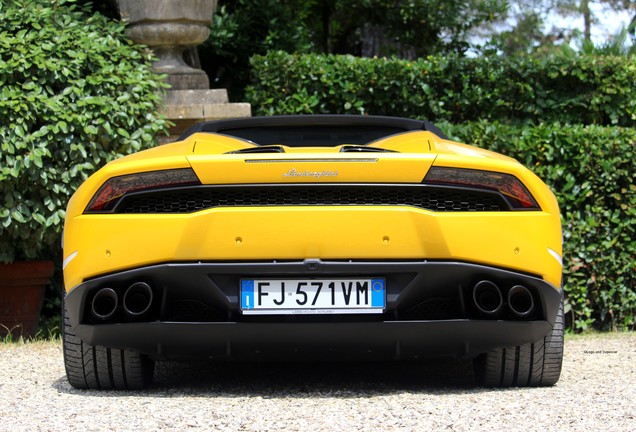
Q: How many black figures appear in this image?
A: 3